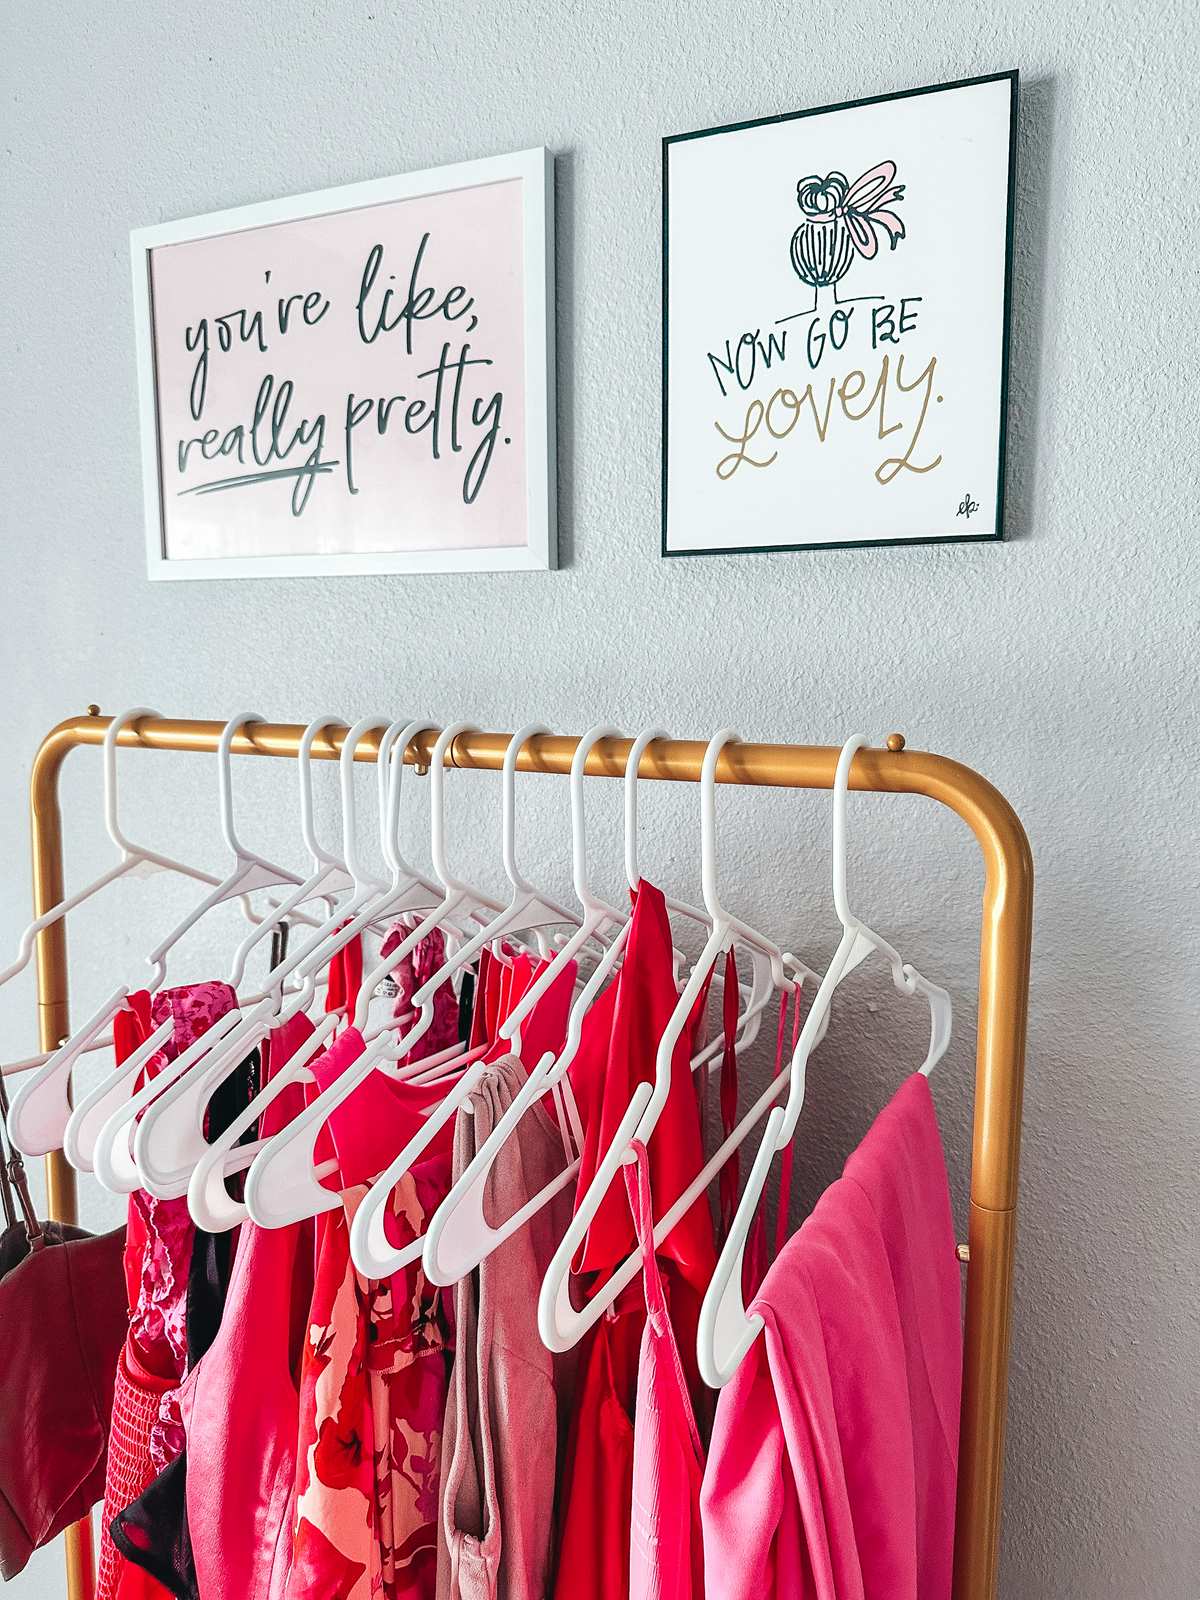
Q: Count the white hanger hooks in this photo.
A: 12